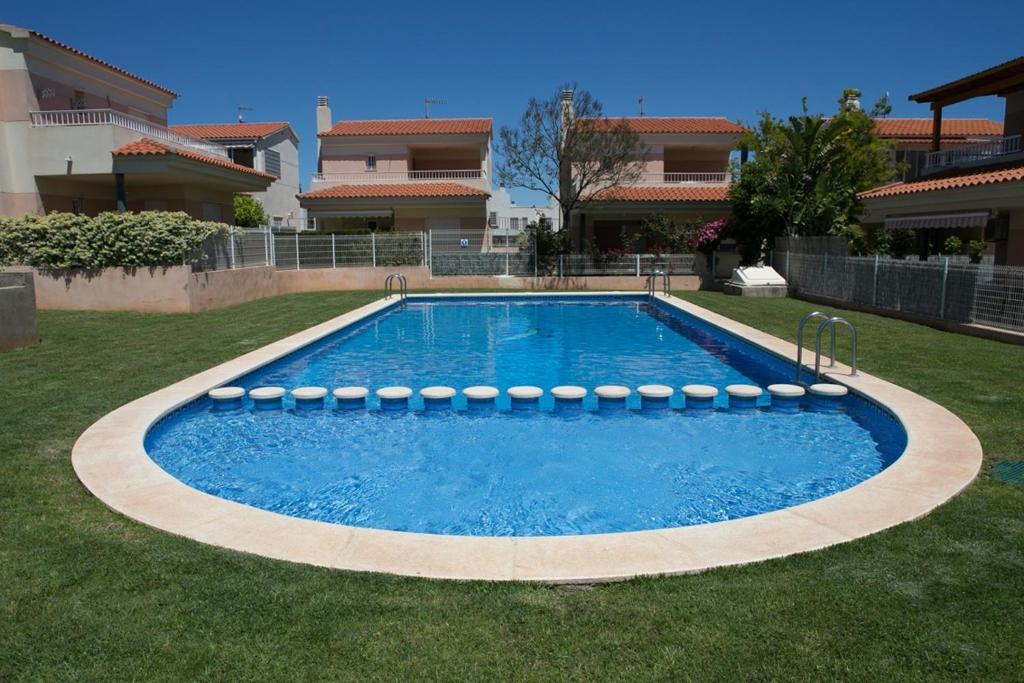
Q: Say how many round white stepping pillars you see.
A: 15